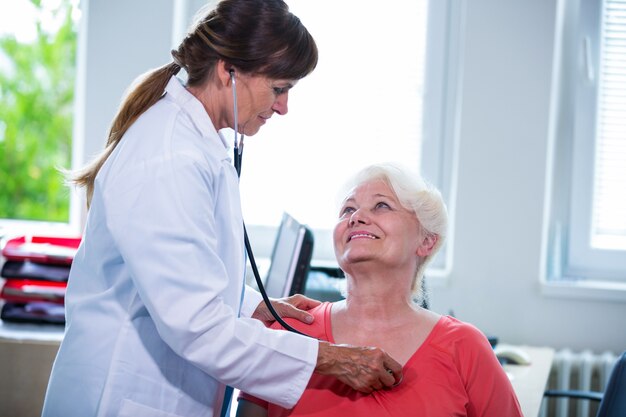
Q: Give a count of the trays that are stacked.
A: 4